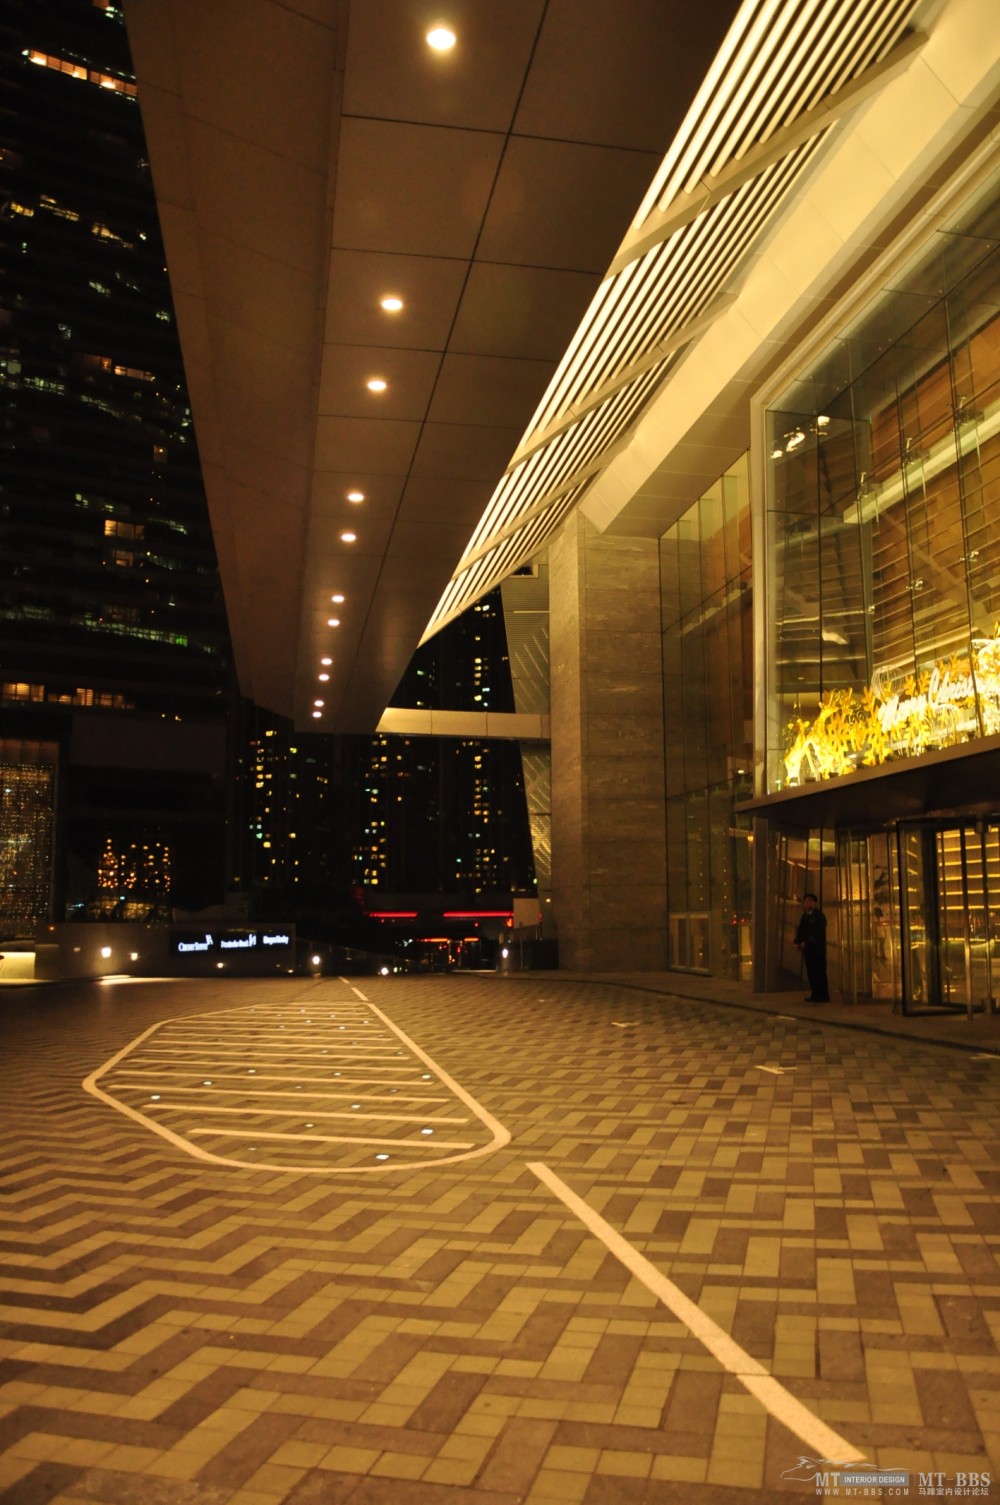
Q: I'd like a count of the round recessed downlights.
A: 11